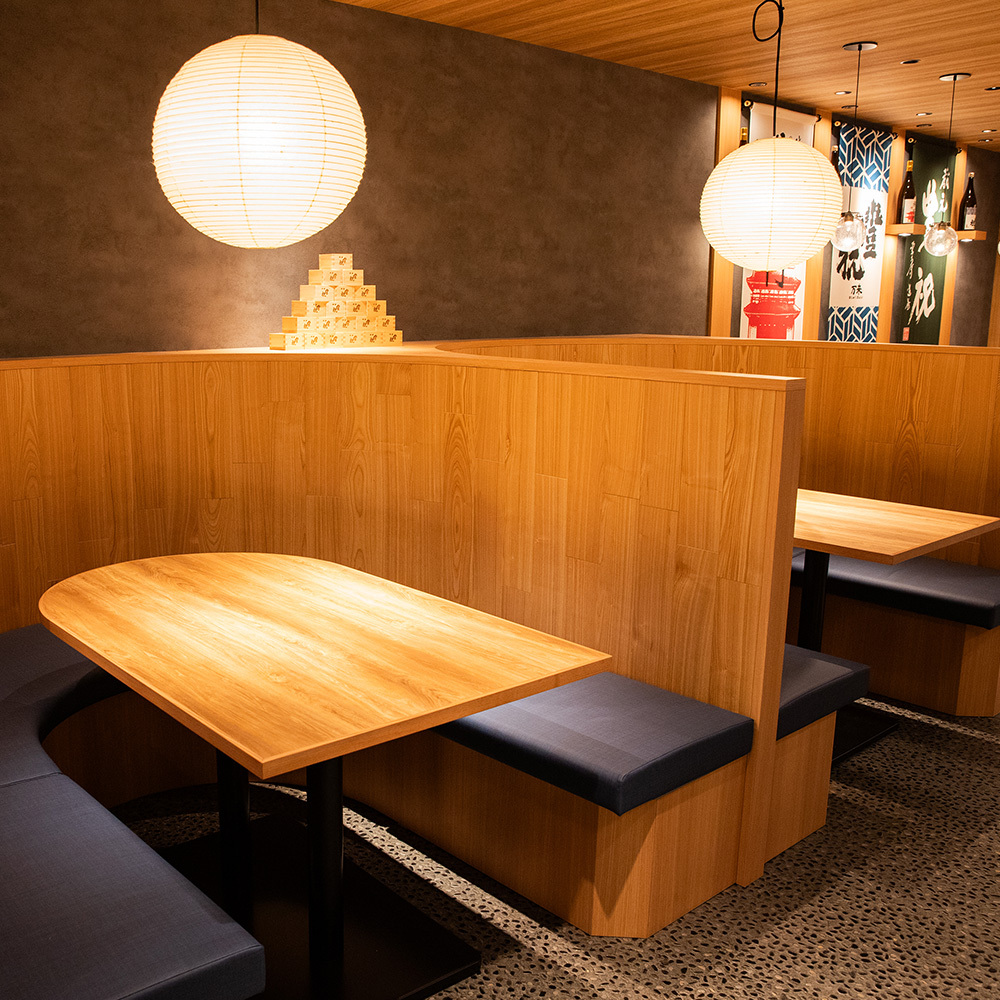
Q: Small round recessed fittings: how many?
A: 9